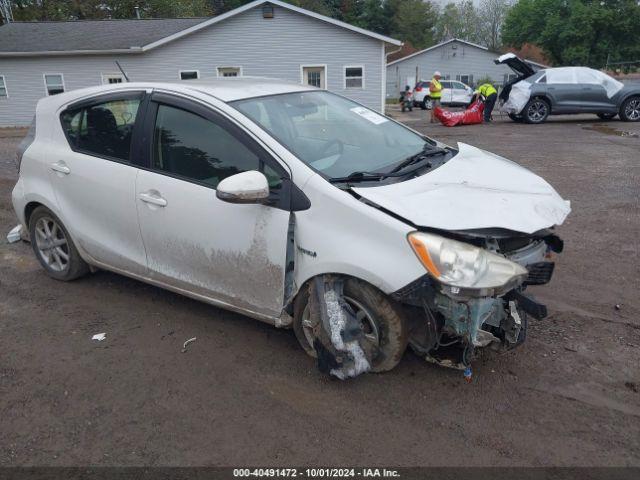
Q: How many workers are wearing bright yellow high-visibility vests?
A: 2